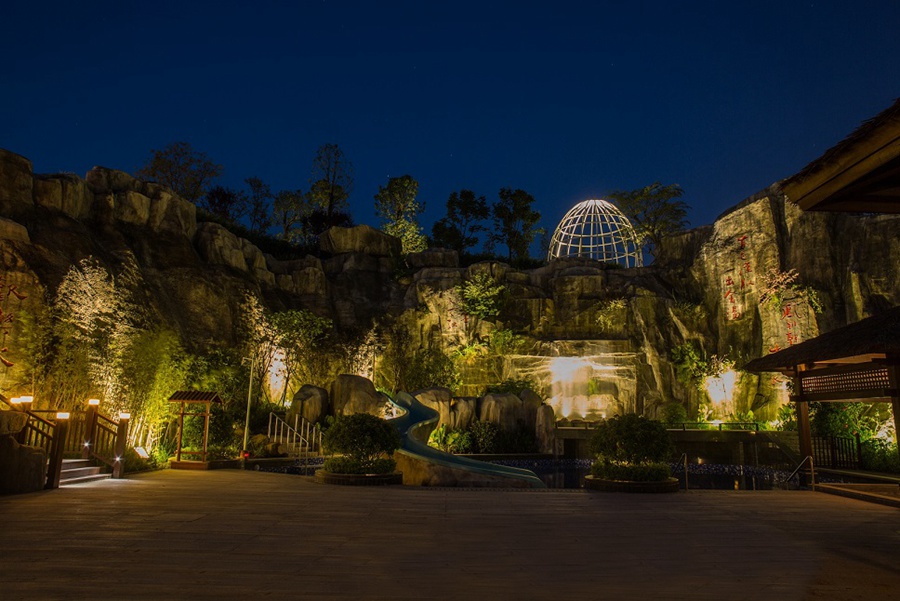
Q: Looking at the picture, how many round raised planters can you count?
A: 2